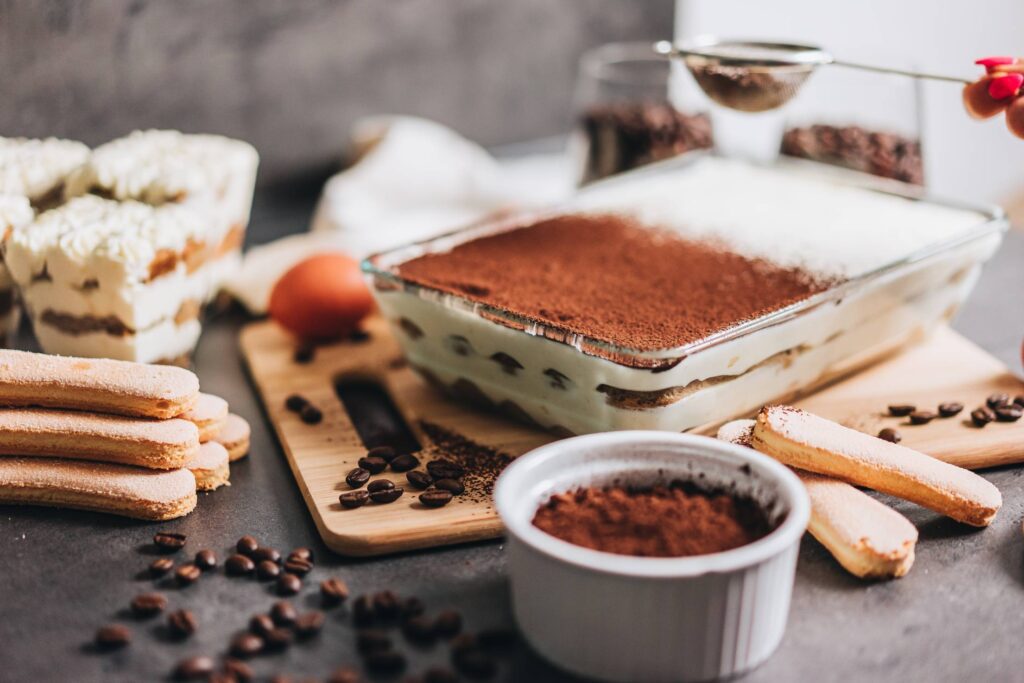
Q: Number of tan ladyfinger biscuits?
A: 8